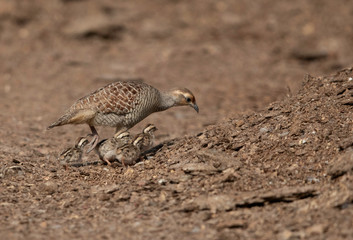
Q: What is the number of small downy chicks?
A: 4